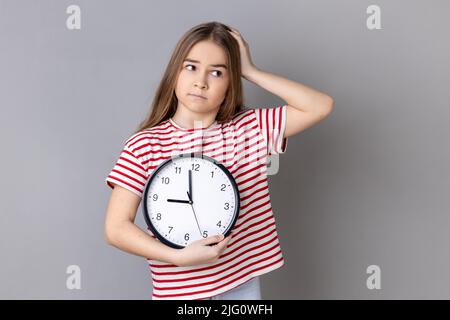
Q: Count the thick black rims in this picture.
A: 1